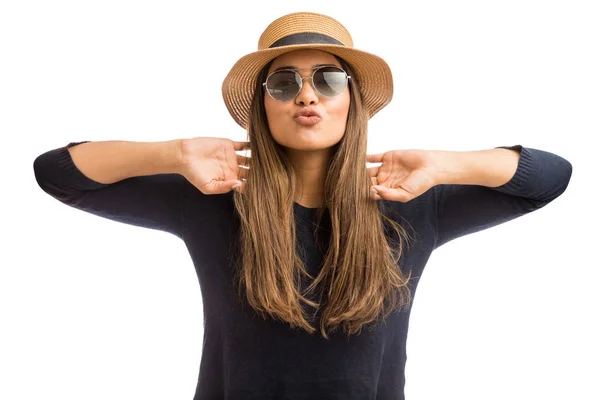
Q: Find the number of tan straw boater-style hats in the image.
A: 1